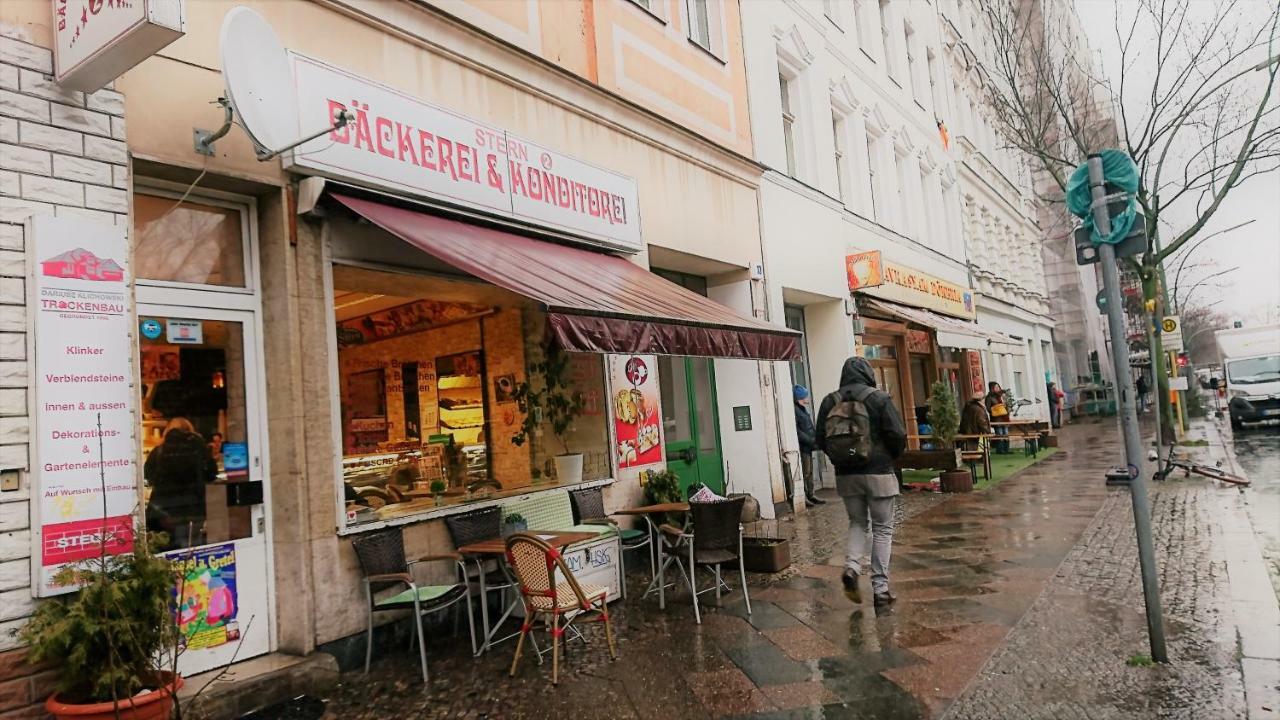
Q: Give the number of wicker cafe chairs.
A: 5